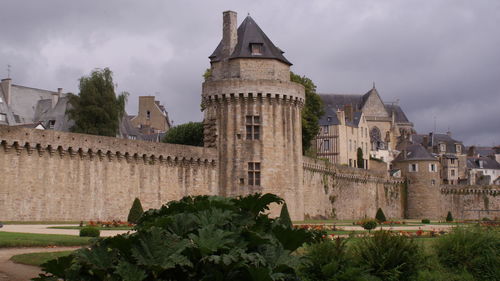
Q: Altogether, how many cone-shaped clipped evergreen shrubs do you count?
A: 4